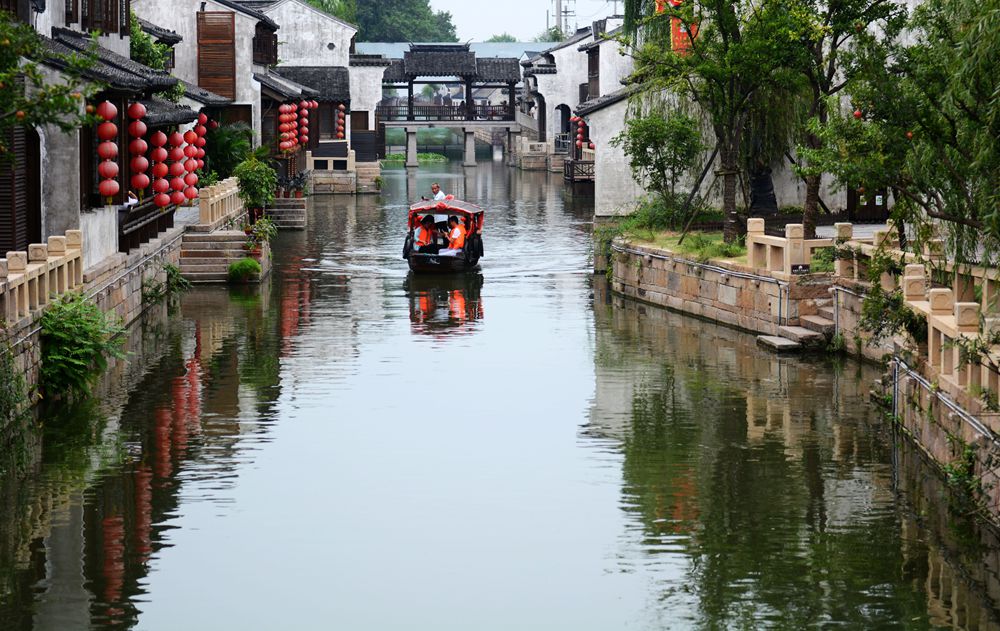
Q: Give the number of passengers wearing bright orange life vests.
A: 2